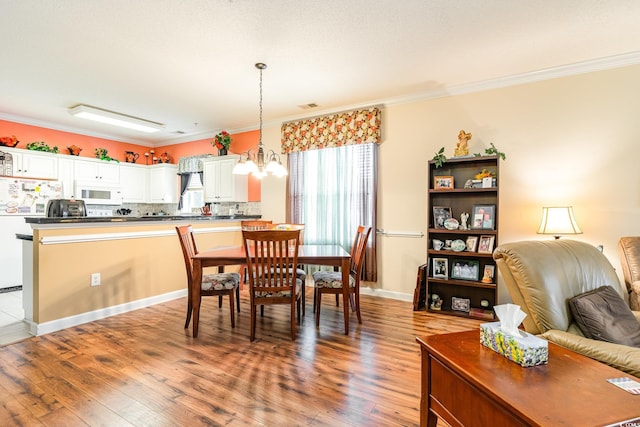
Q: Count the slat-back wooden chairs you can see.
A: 5